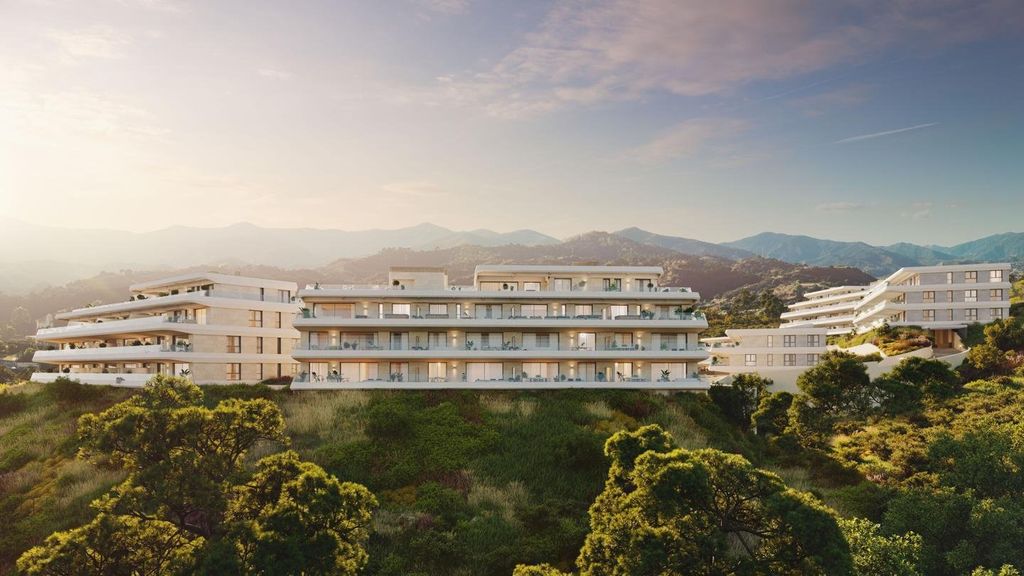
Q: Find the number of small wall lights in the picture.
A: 14